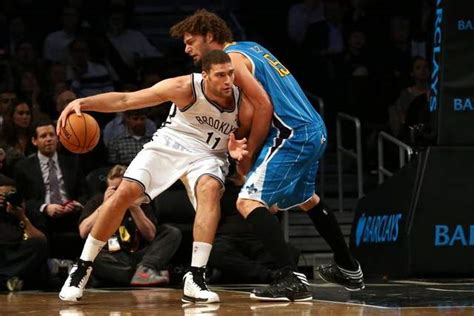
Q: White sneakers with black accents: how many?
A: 2